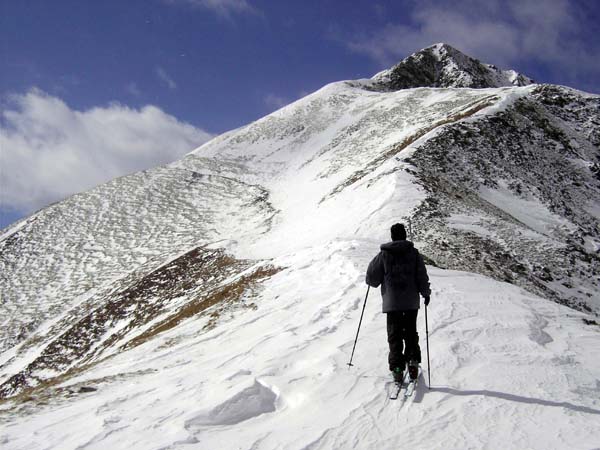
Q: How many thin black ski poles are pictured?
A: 2